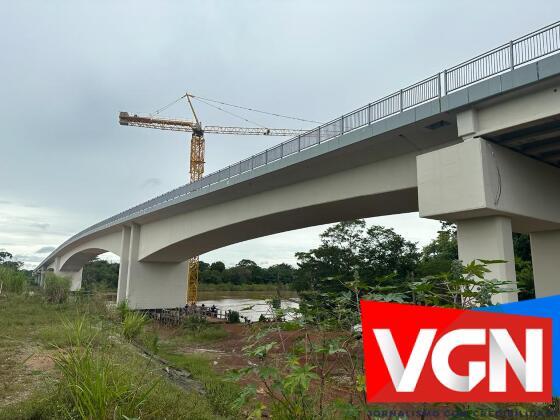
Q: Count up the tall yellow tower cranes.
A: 1